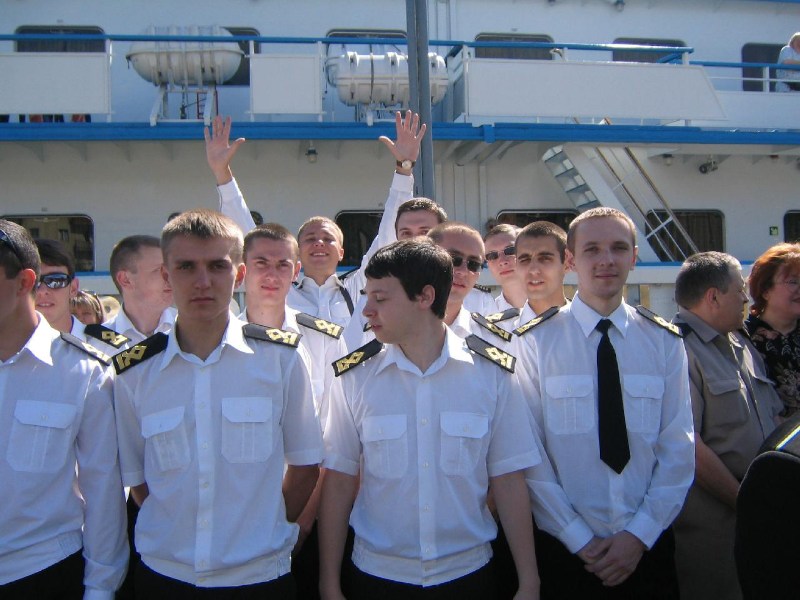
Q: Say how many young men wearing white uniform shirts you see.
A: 12